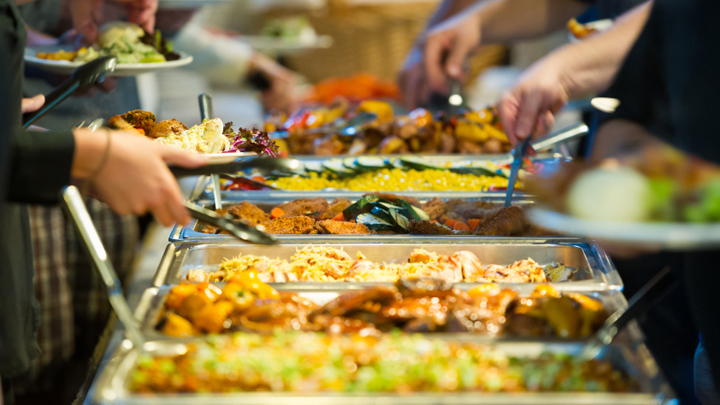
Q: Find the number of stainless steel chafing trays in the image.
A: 6